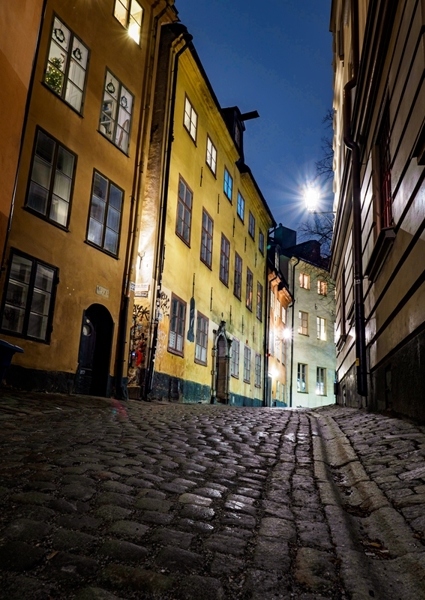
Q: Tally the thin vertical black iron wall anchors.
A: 10